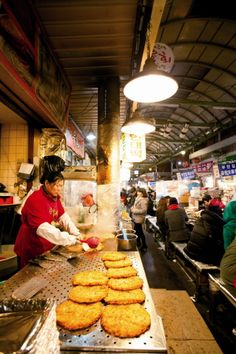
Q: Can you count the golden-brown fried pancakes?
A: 9